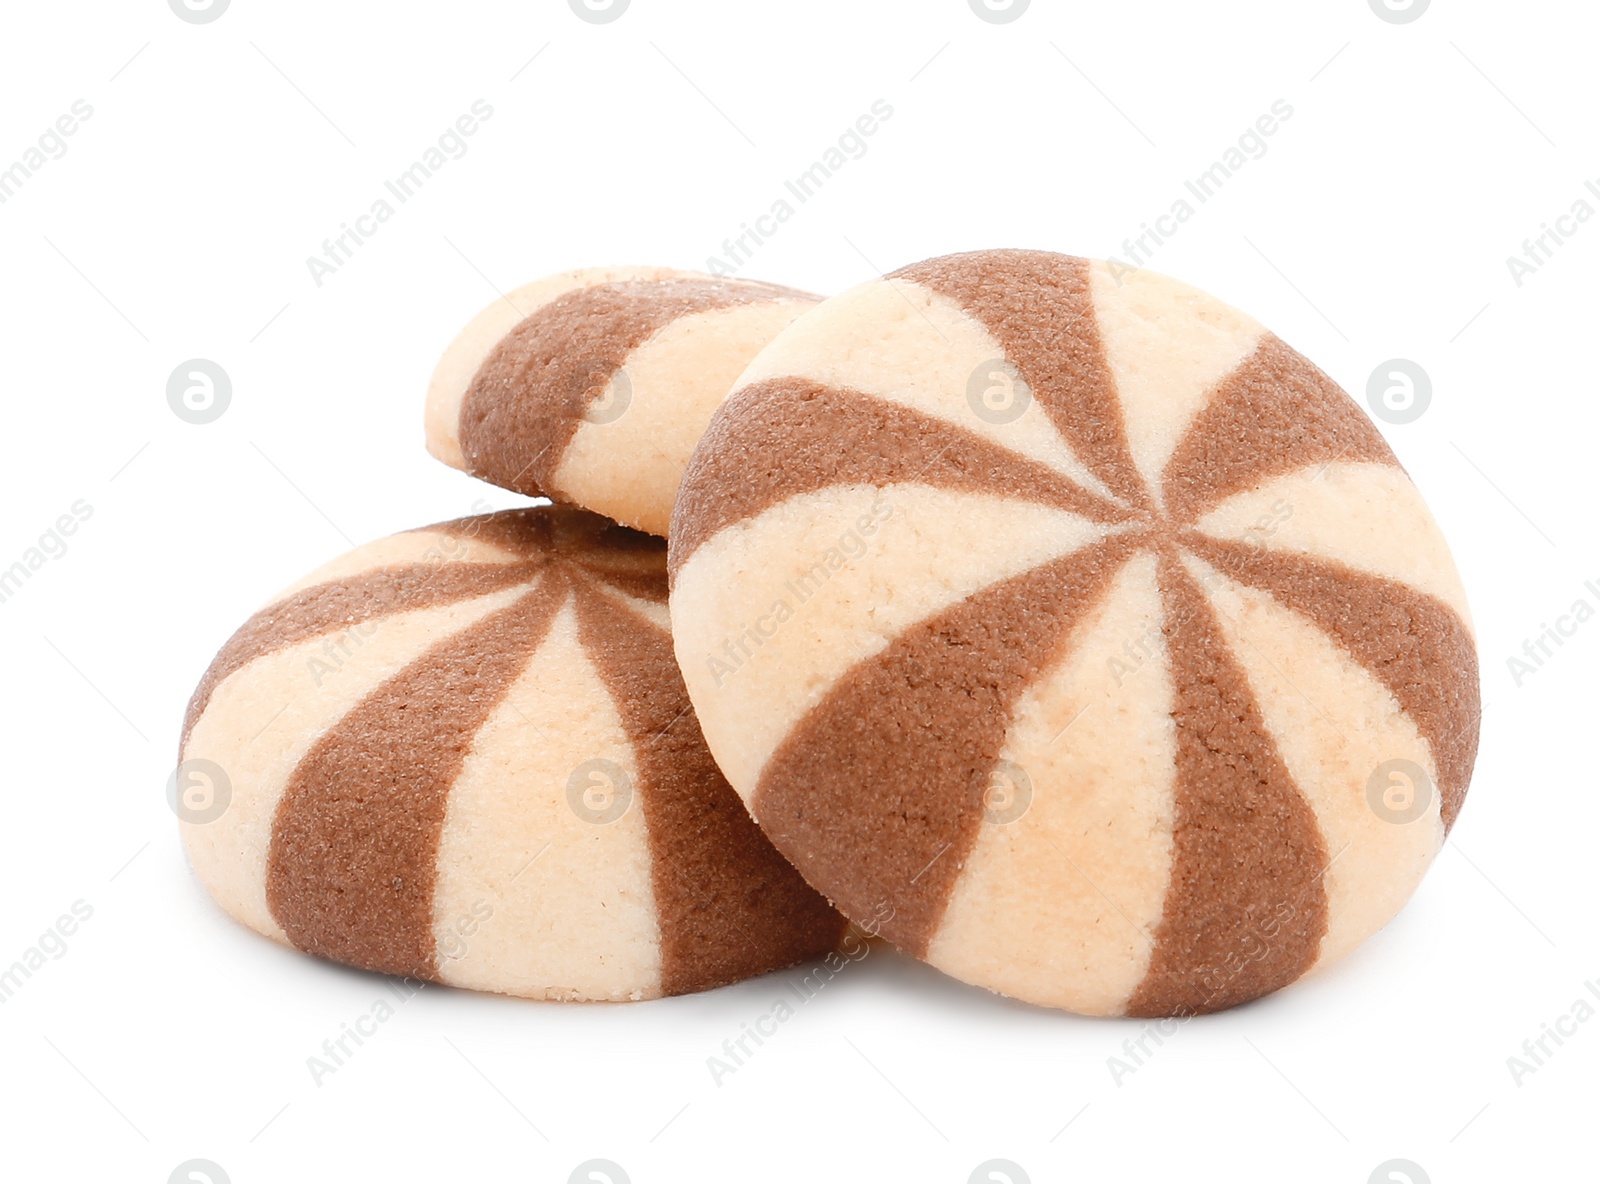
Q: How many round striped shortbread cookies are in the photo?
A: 3